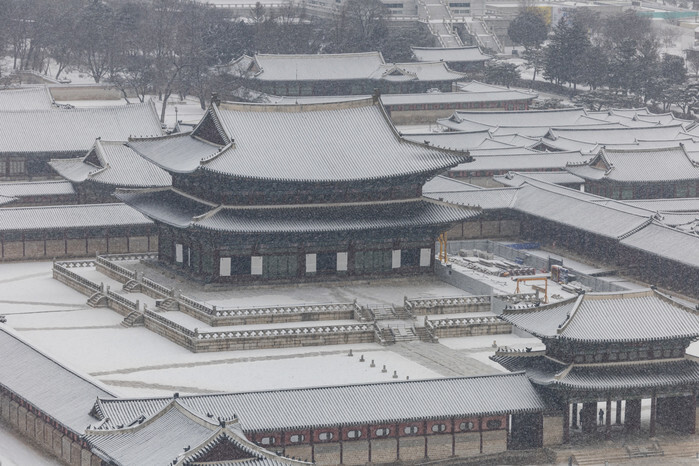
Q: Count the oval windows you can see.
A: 9